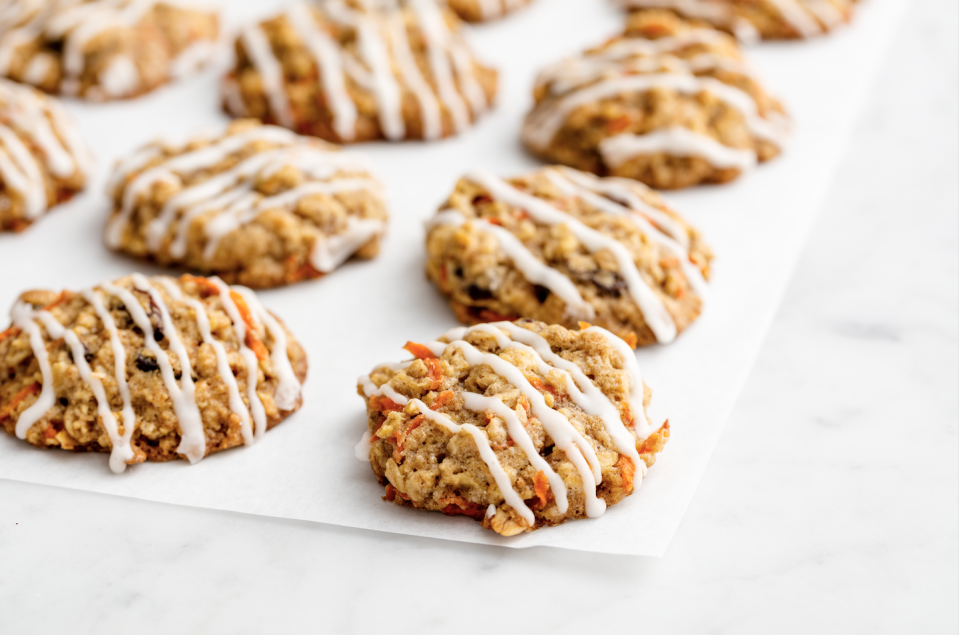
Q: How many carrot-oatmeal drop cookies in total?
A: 10